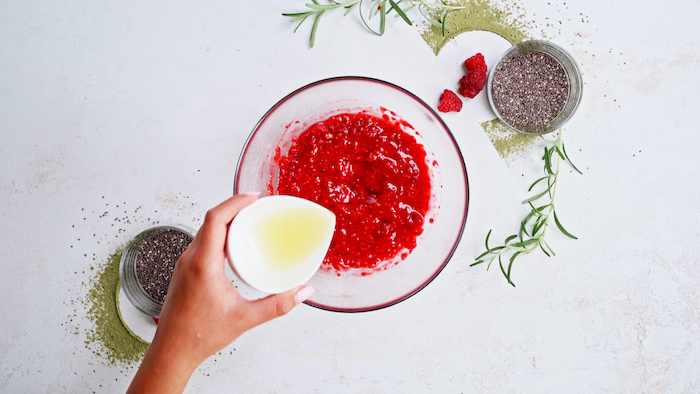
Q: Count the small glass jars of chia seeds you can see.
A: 2